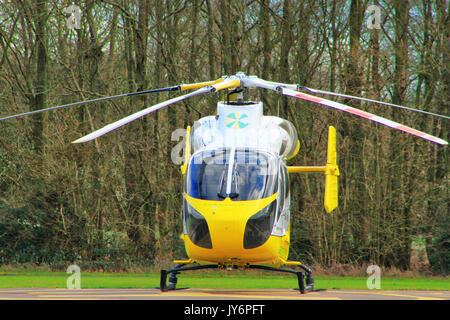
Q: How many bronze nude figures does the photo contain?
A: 0